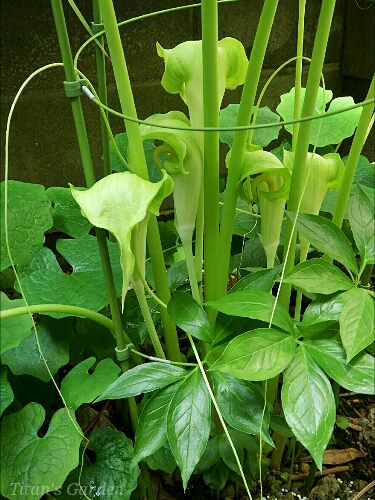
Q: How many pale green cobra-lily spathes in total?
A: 5